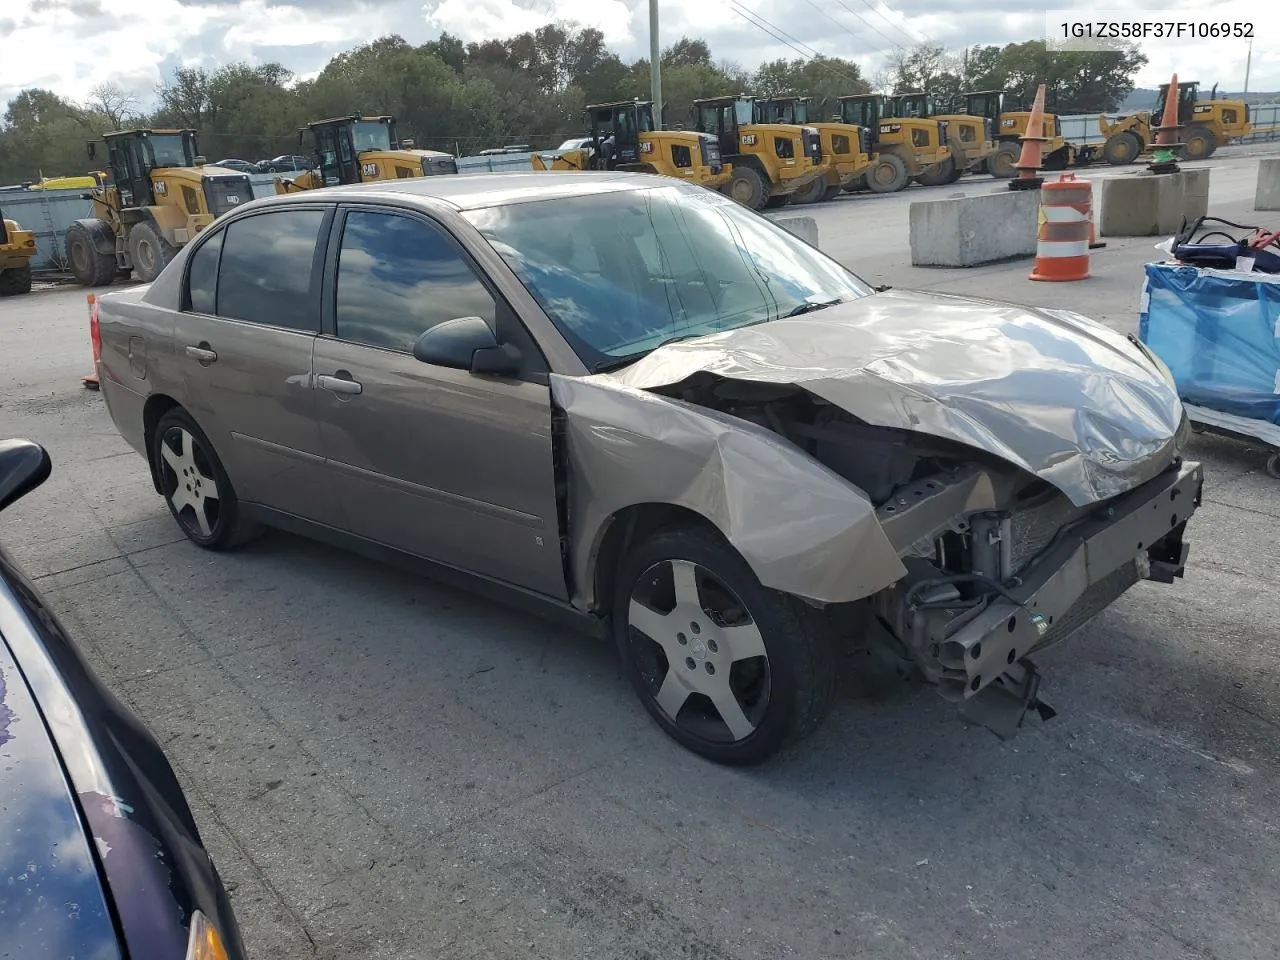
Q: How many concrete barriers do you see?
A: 4